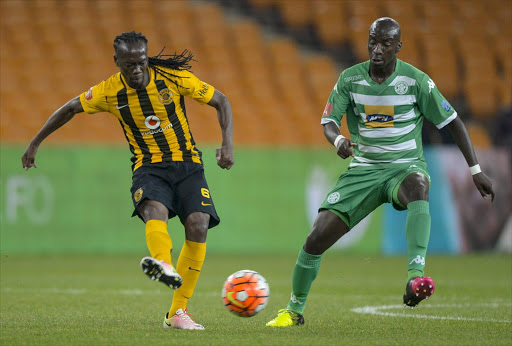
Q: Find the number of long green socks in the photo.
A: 2